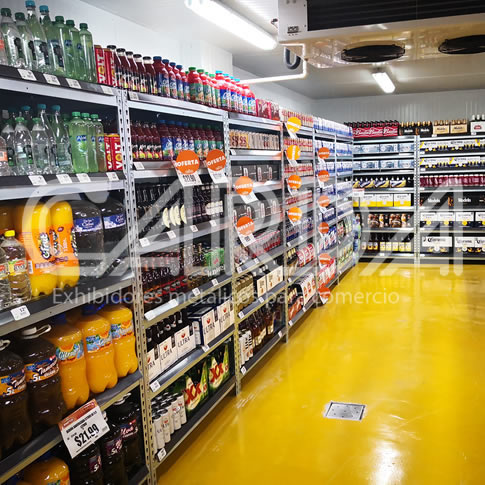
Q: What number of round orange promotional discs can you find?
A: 14